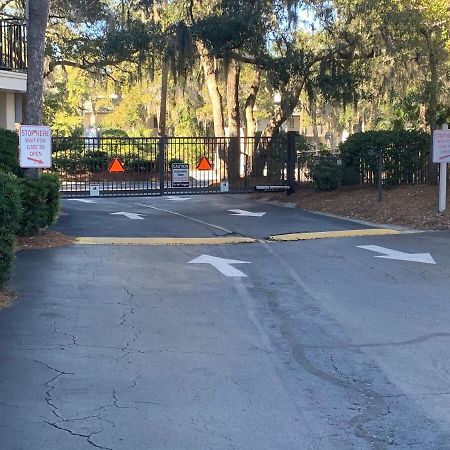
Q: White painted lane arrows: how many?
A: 6